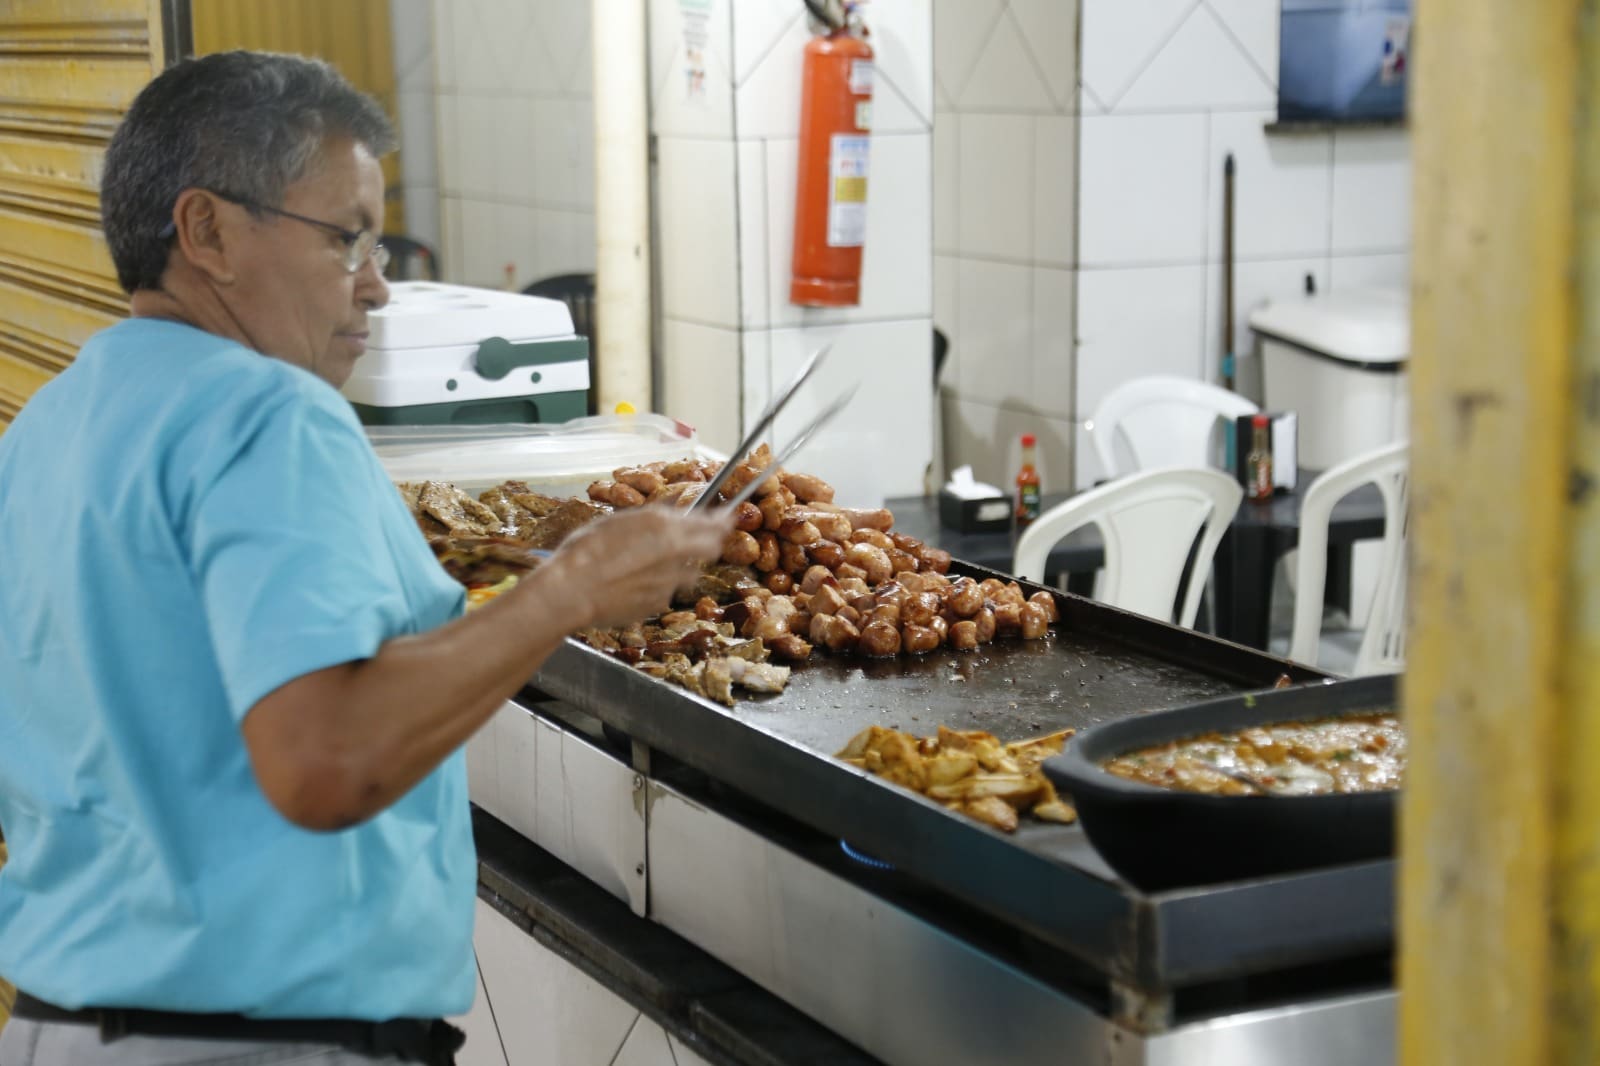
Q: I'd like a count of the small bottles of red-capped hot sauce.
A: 2